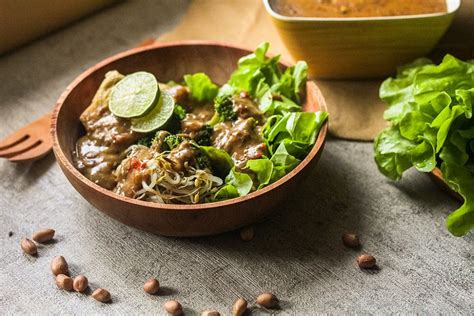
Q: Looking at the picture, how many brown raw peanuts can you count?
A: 14